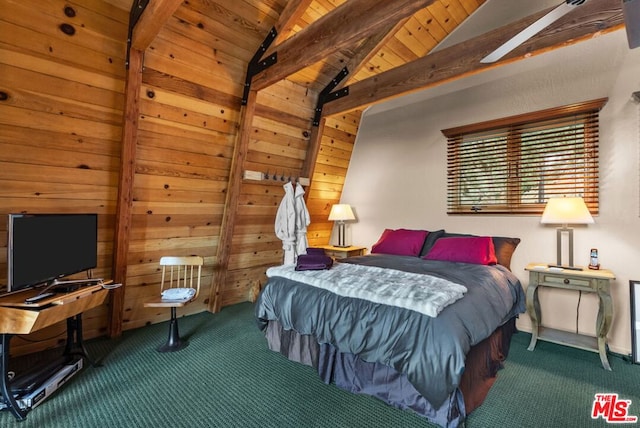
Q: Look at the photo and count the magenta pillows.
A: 2